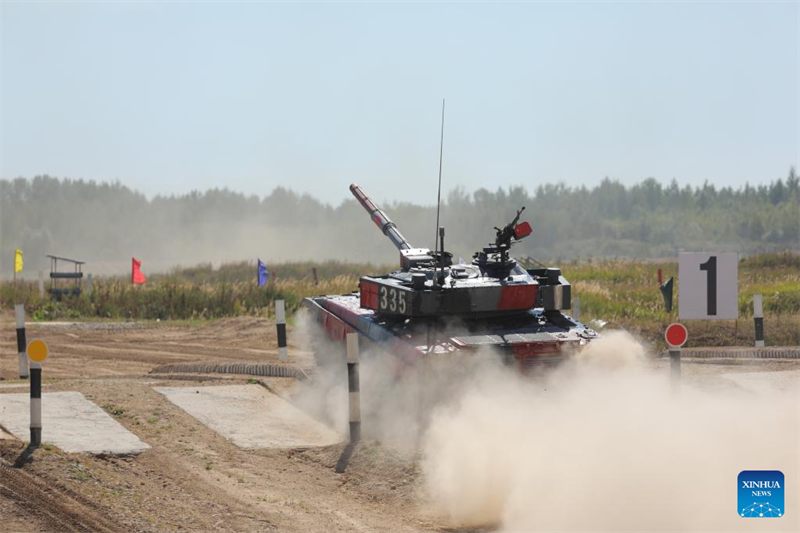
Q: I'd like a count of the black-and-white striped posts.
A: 6